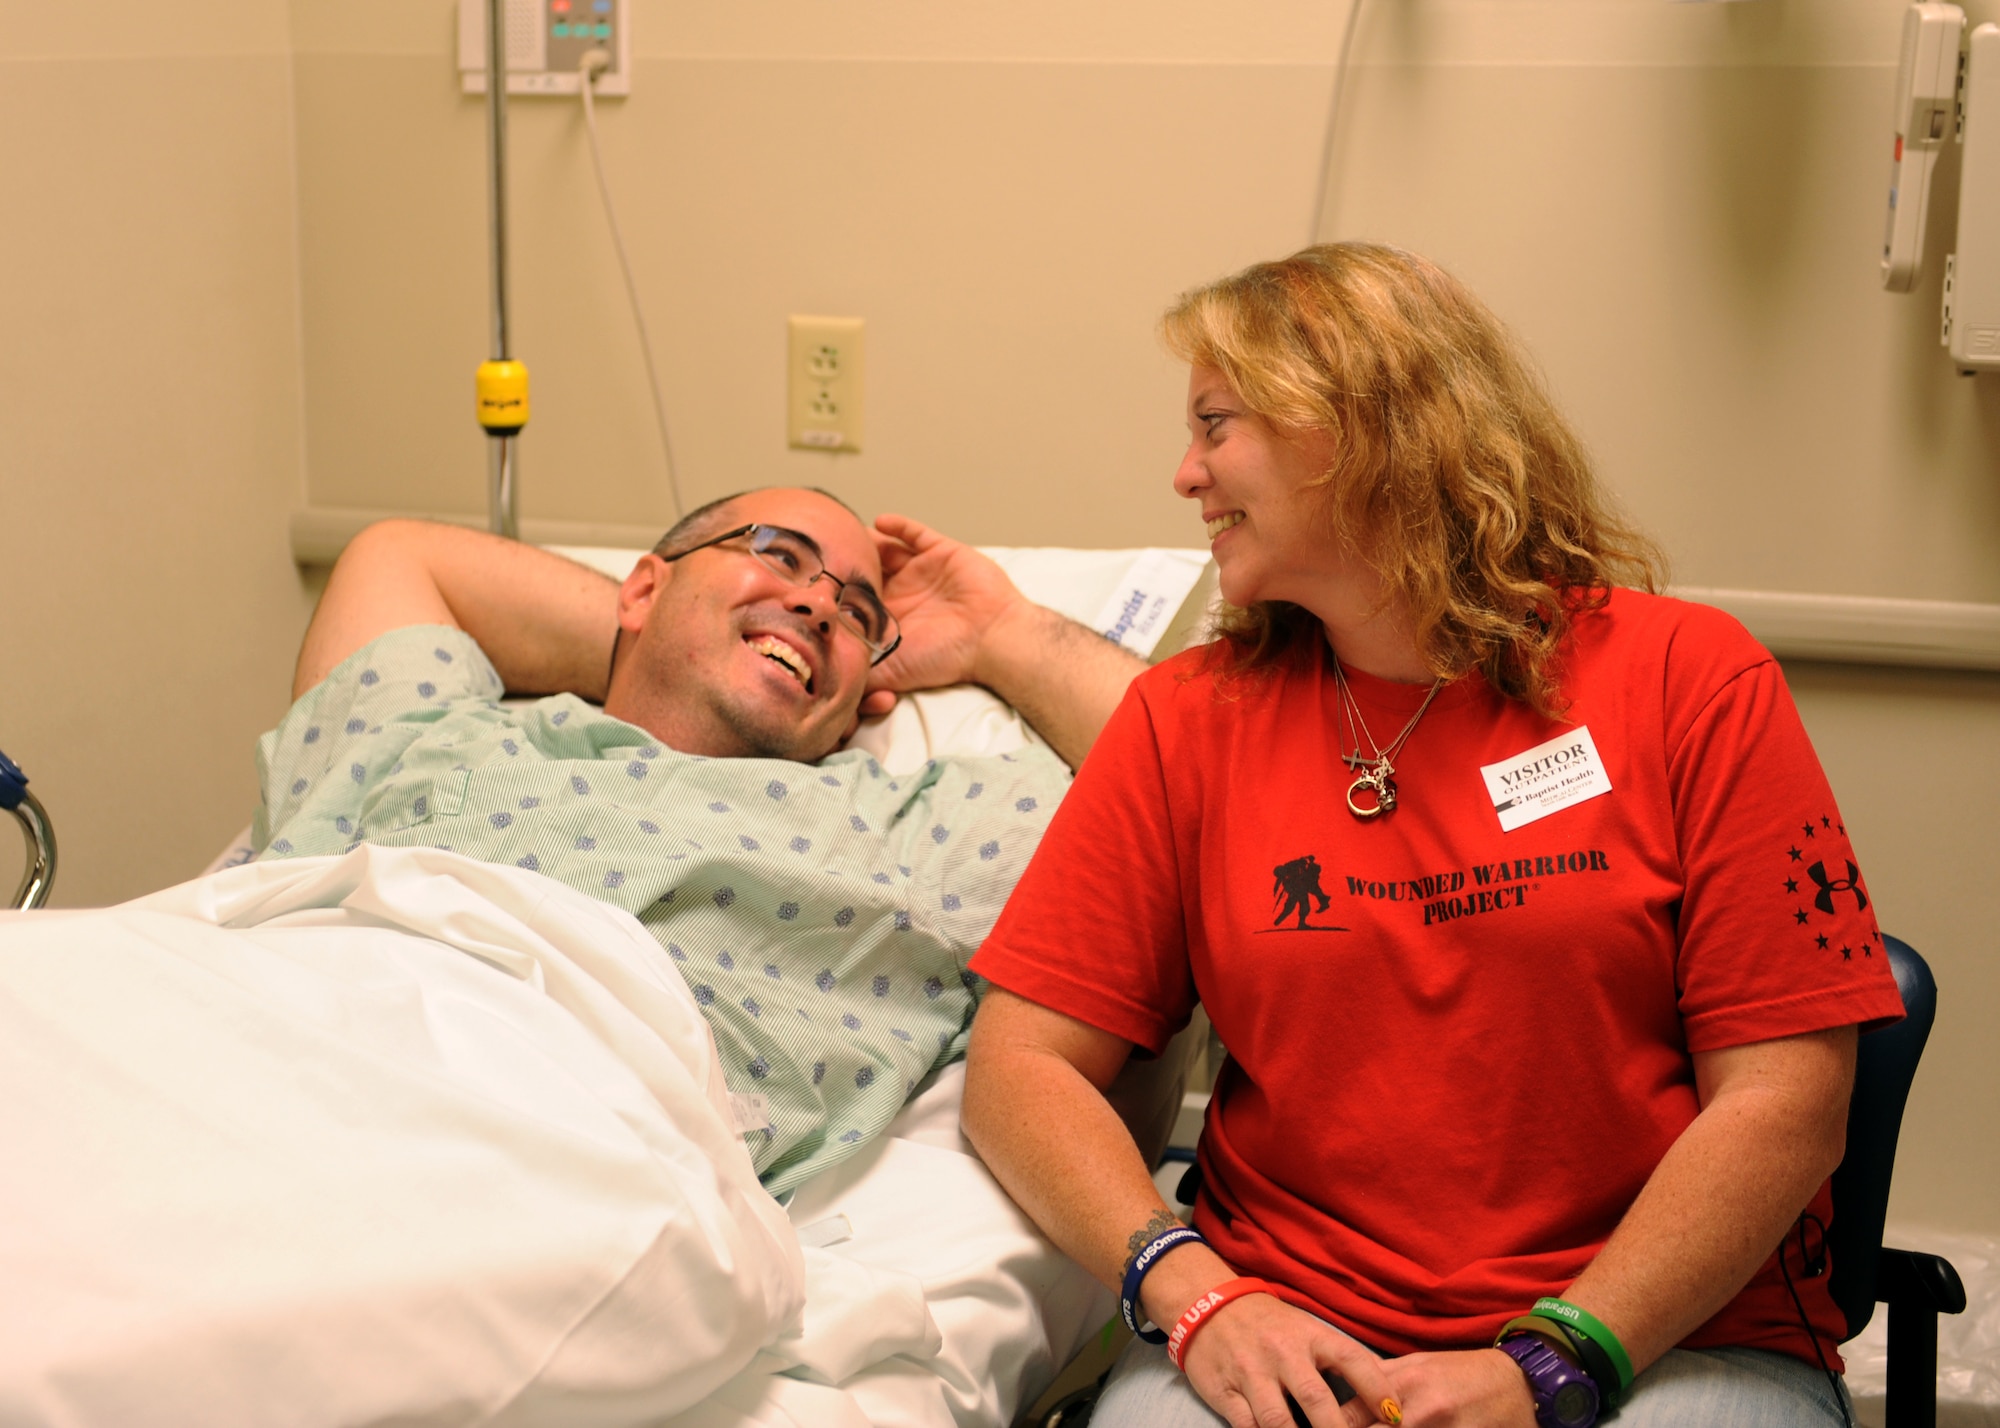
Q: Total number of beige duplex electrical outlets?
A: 1